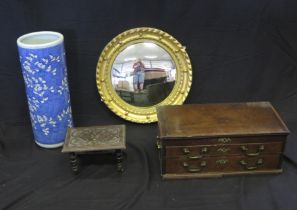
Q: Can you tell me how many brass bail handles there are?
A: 4